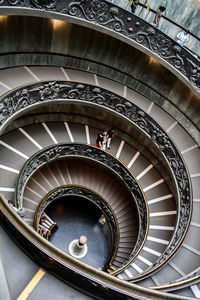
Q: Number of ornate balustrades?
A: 4